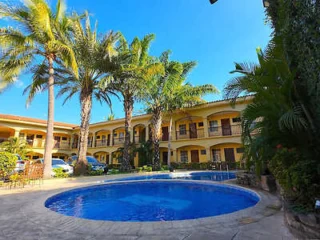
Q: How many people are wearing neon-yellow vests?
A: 0